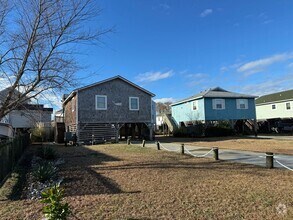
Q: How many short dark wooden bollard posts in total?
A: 6